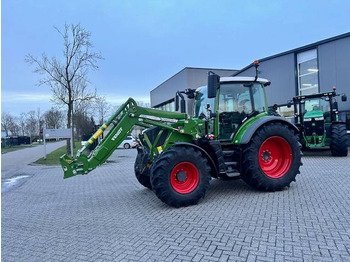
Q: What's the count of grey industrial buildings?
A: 2